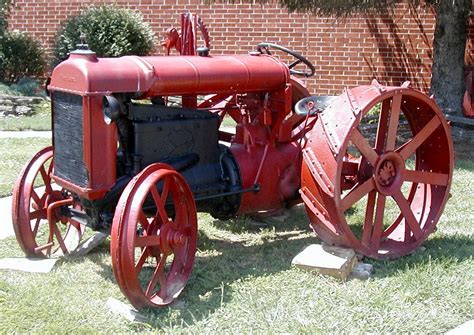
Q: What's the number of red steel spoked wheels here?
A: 4